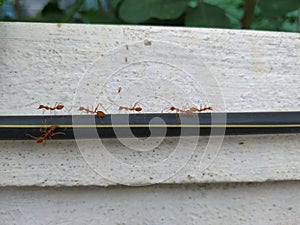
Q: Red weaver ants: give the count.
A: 6